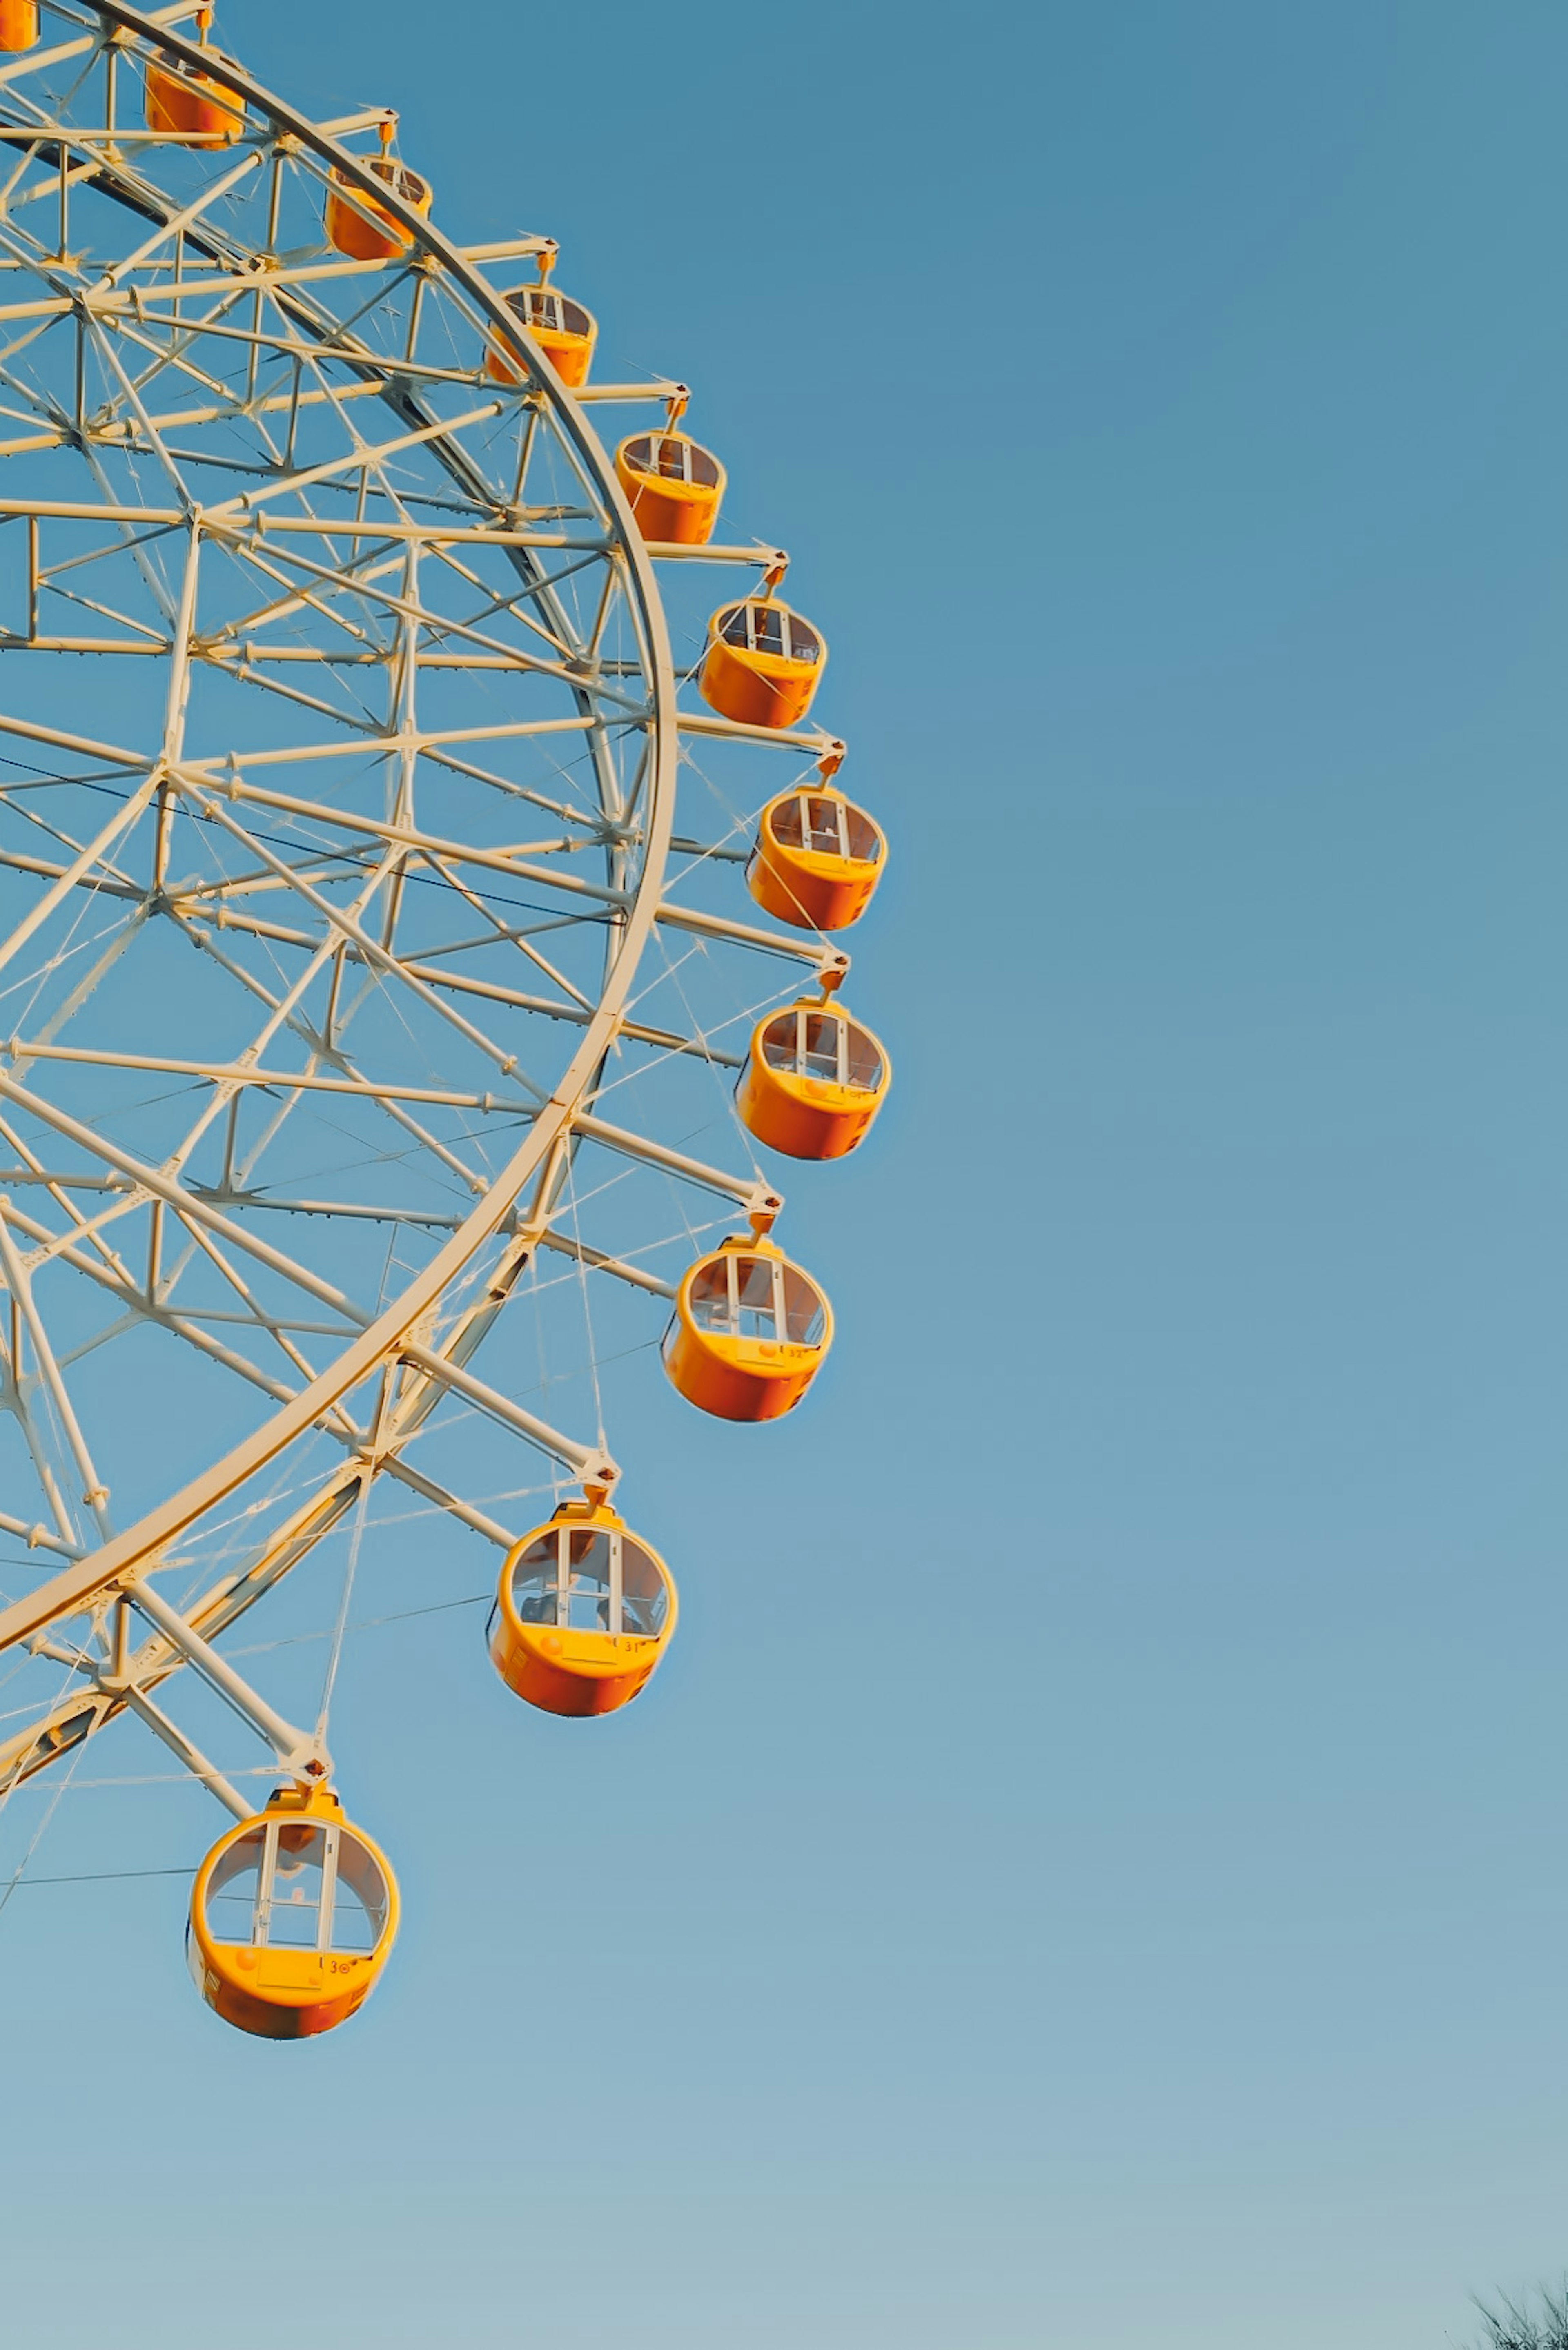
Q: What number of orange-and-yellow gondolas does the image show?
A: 11